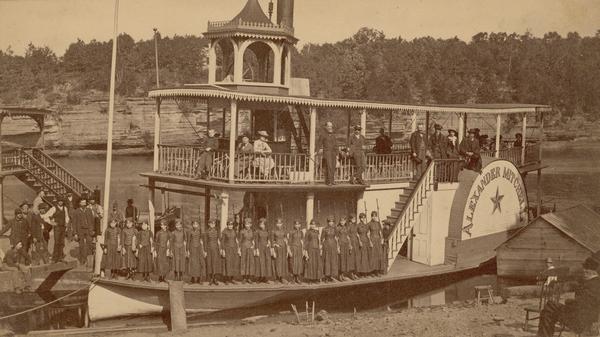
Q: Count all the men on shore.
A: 2